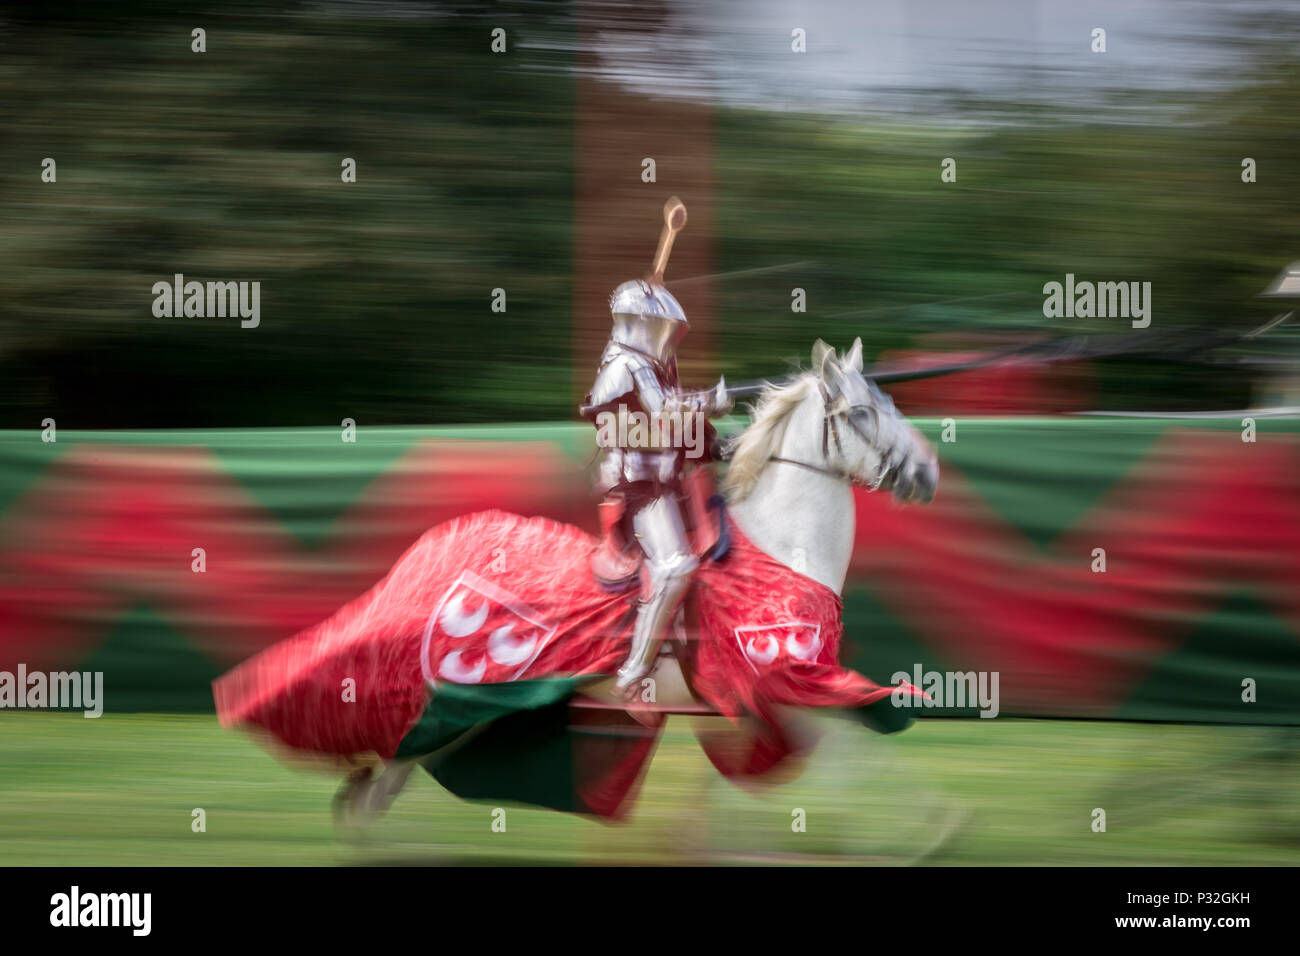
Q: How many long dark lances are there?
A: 1